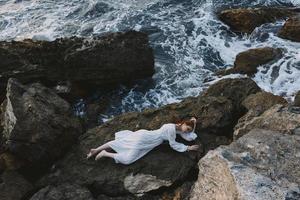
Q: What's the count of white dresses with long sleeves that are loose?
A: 1